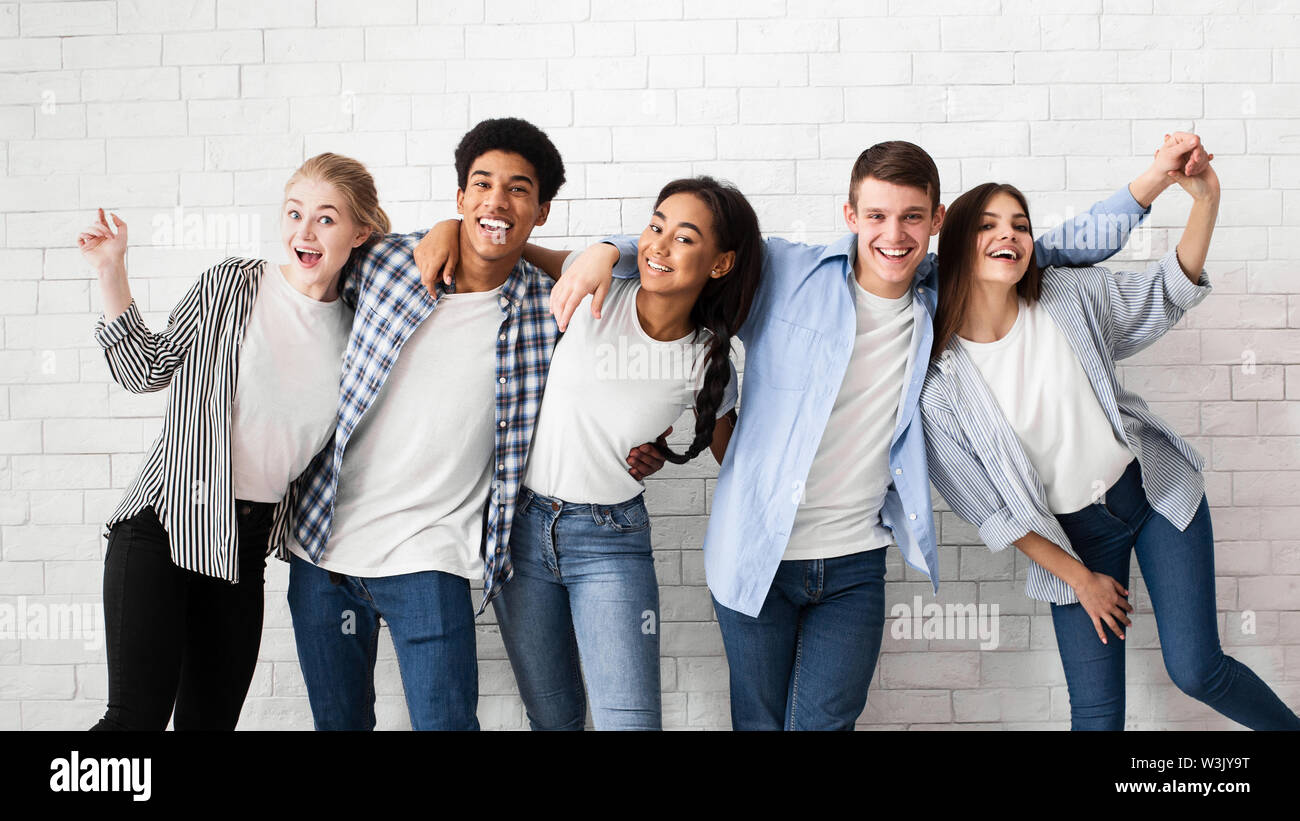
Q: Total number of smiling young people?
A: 5